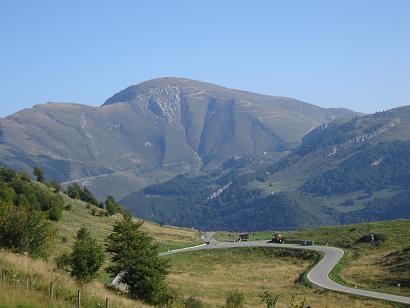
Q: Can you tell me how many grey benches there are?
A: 0